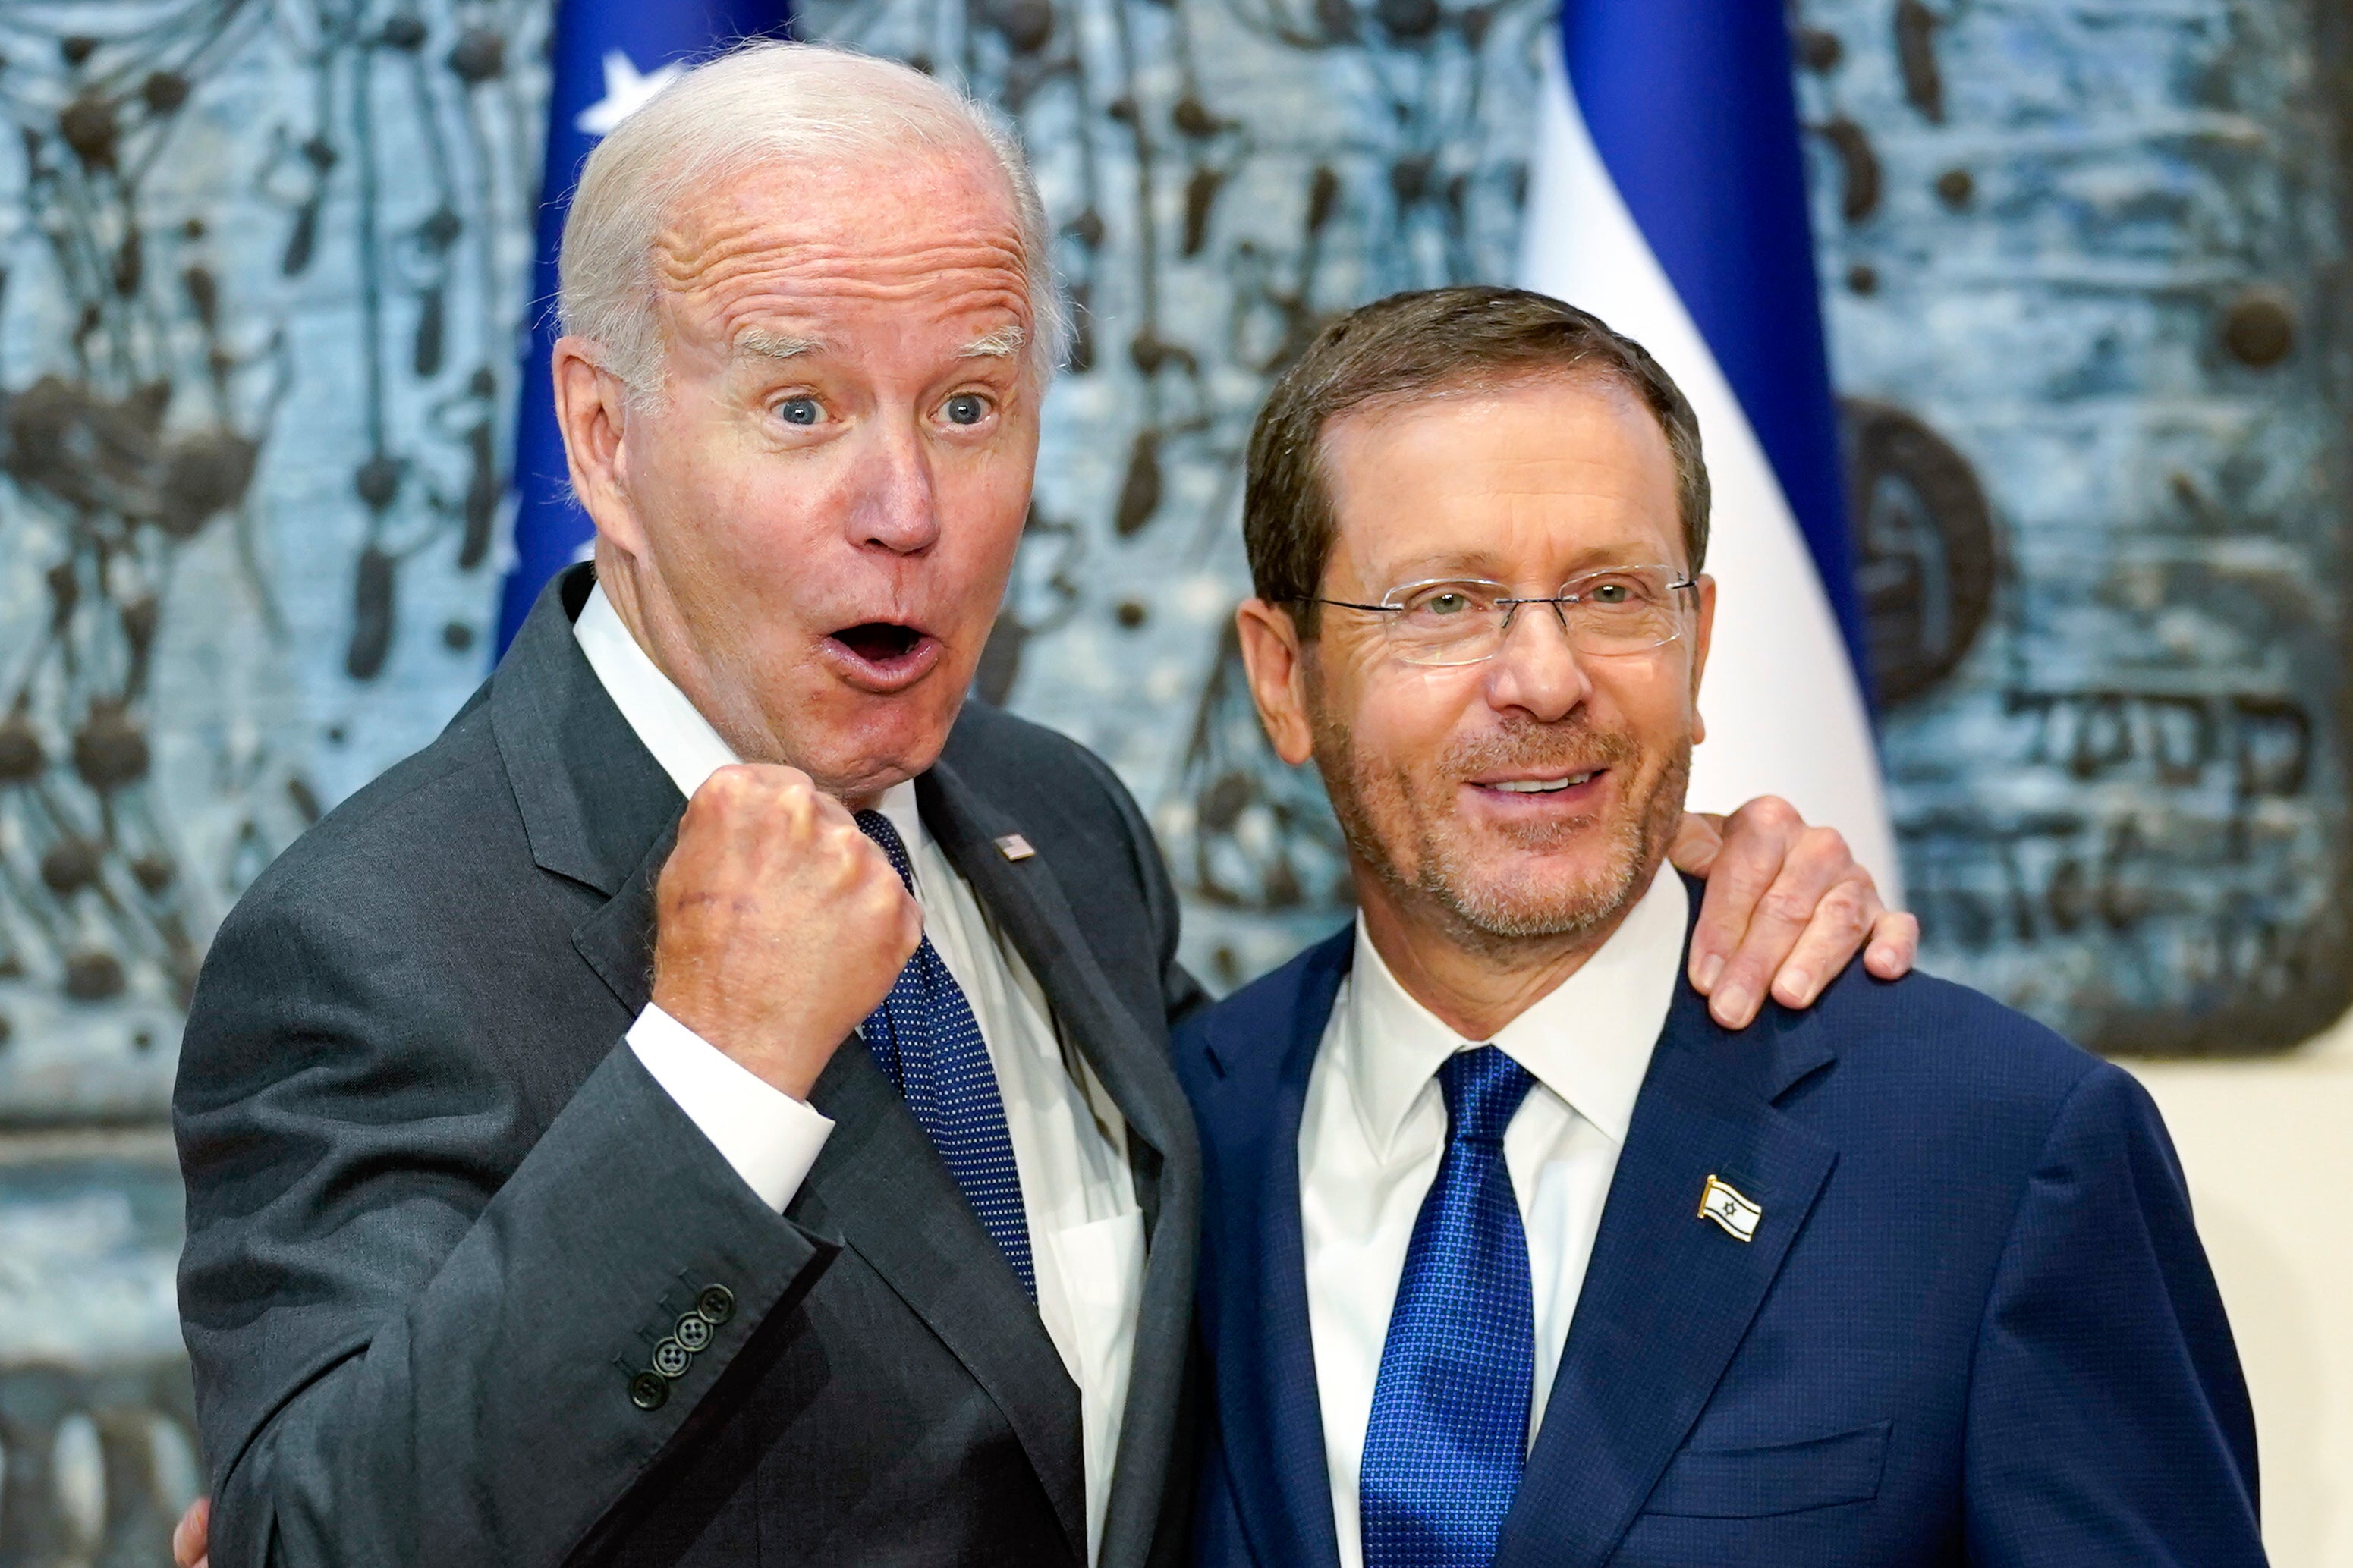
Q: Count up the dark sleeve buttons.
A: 4